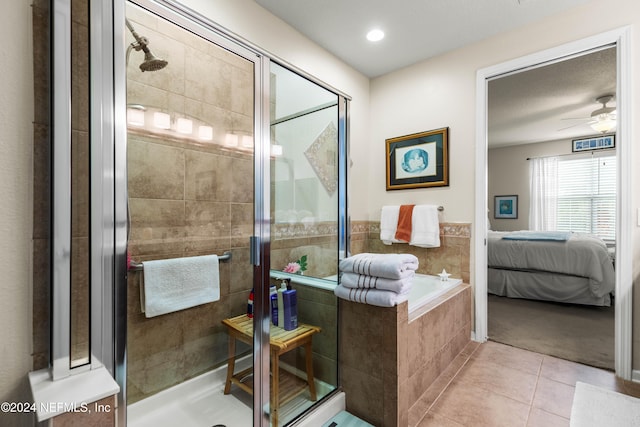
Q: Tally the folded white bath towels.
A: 3